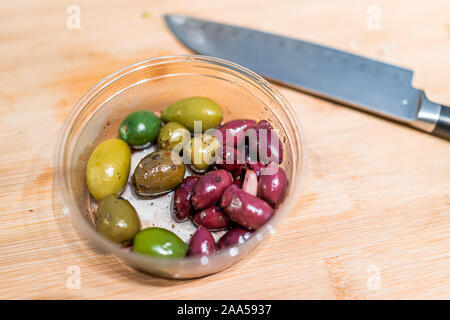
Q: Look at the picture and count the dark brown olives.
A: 1